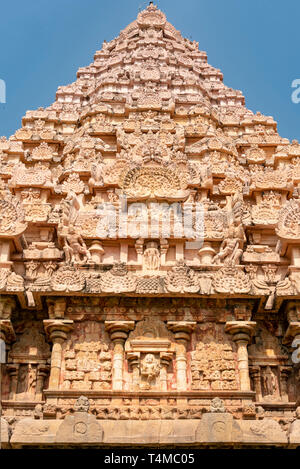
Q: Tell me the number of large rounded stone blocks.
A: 2